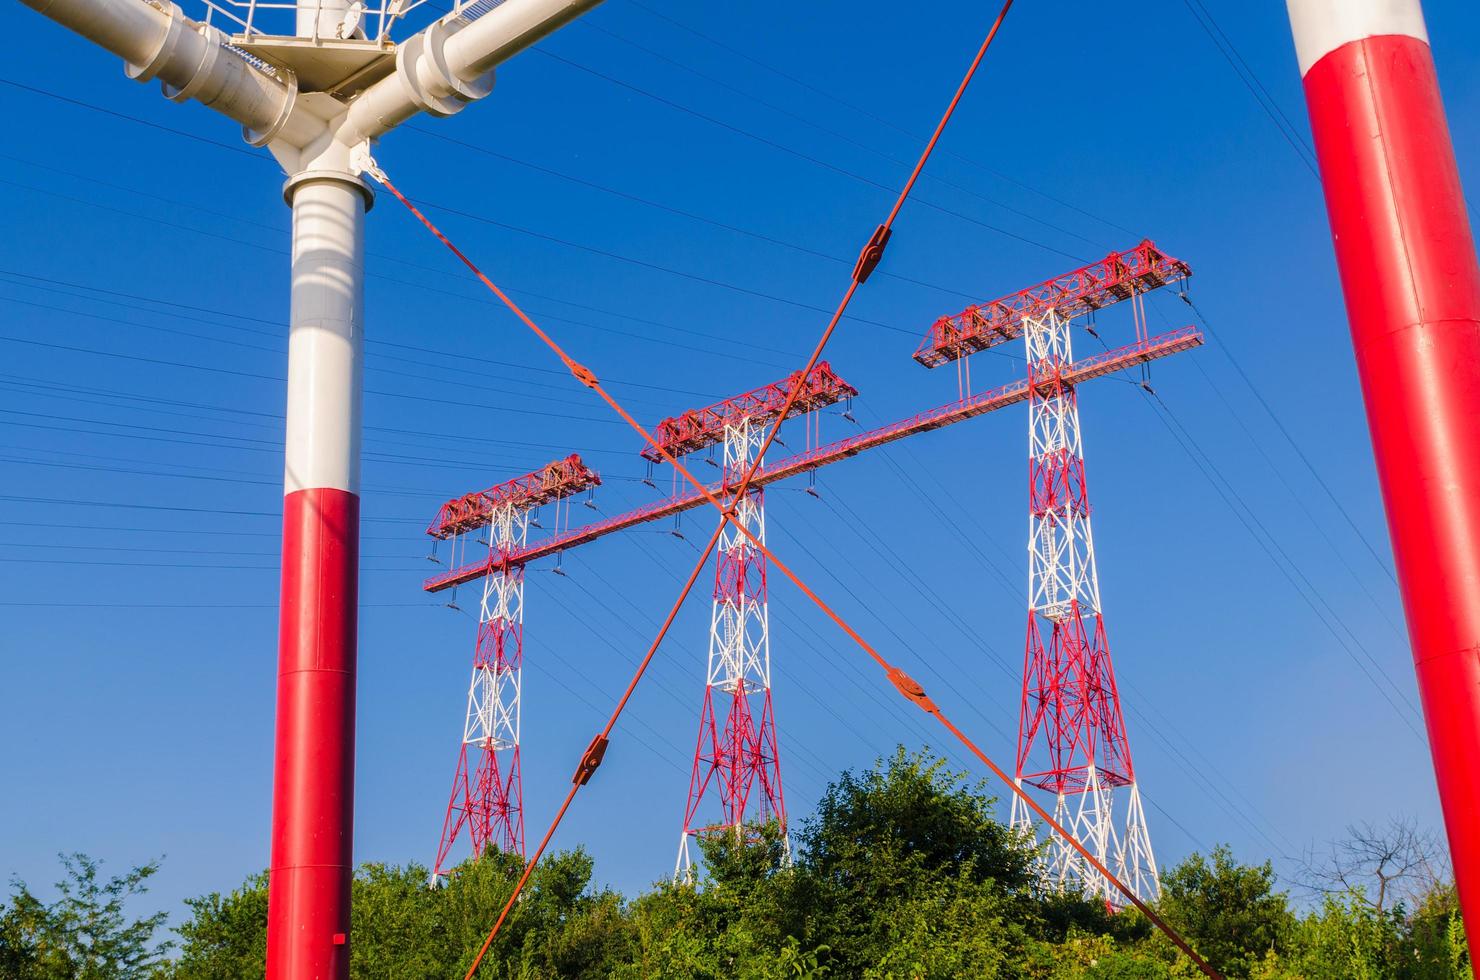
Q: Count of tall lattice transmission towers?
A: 3